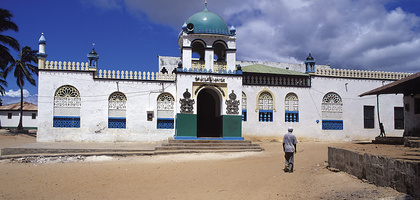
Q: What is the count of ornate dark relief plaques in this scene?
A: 2